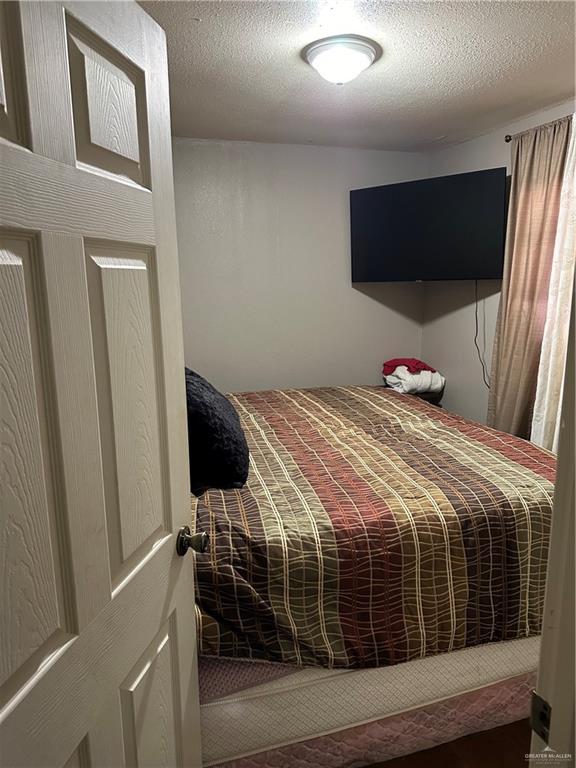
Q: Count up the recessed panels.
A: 6